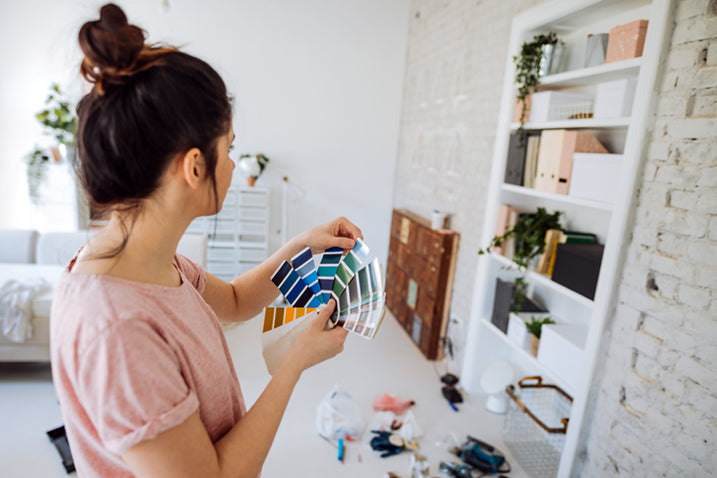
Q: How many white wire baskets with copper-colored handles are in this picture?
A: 1